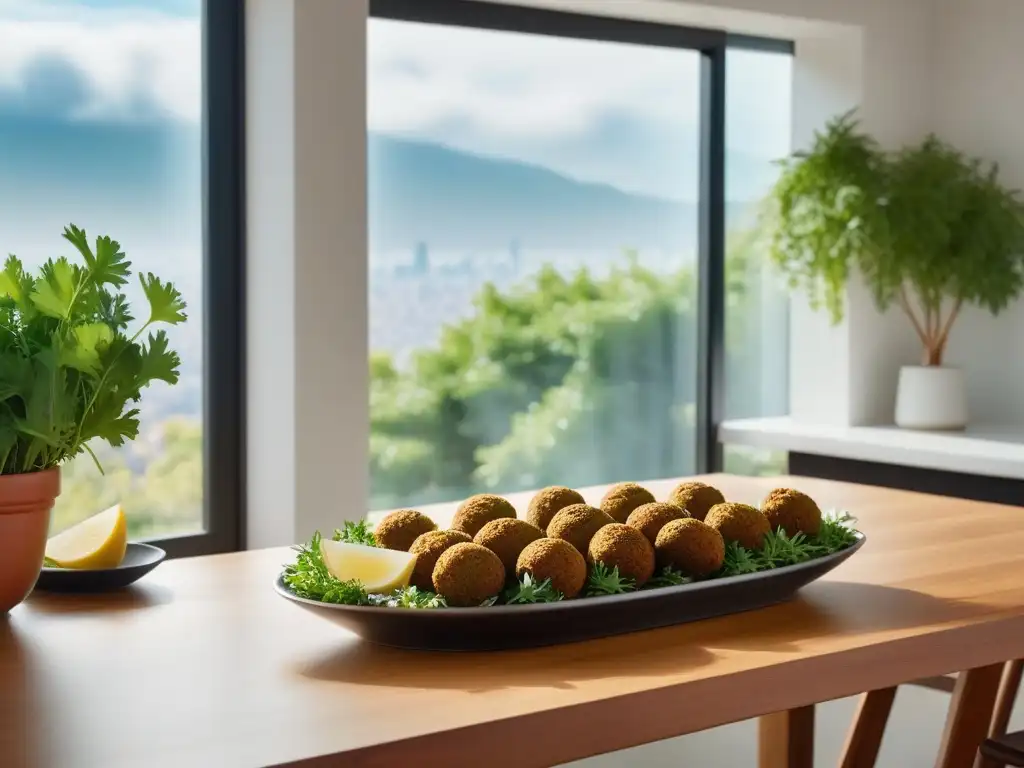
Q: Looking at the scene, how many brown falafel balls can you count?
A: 15